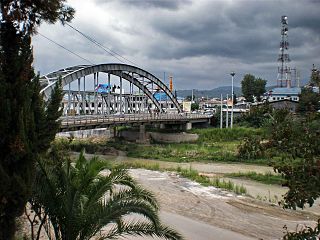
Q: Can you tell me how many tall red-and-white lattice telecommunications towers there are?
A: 1